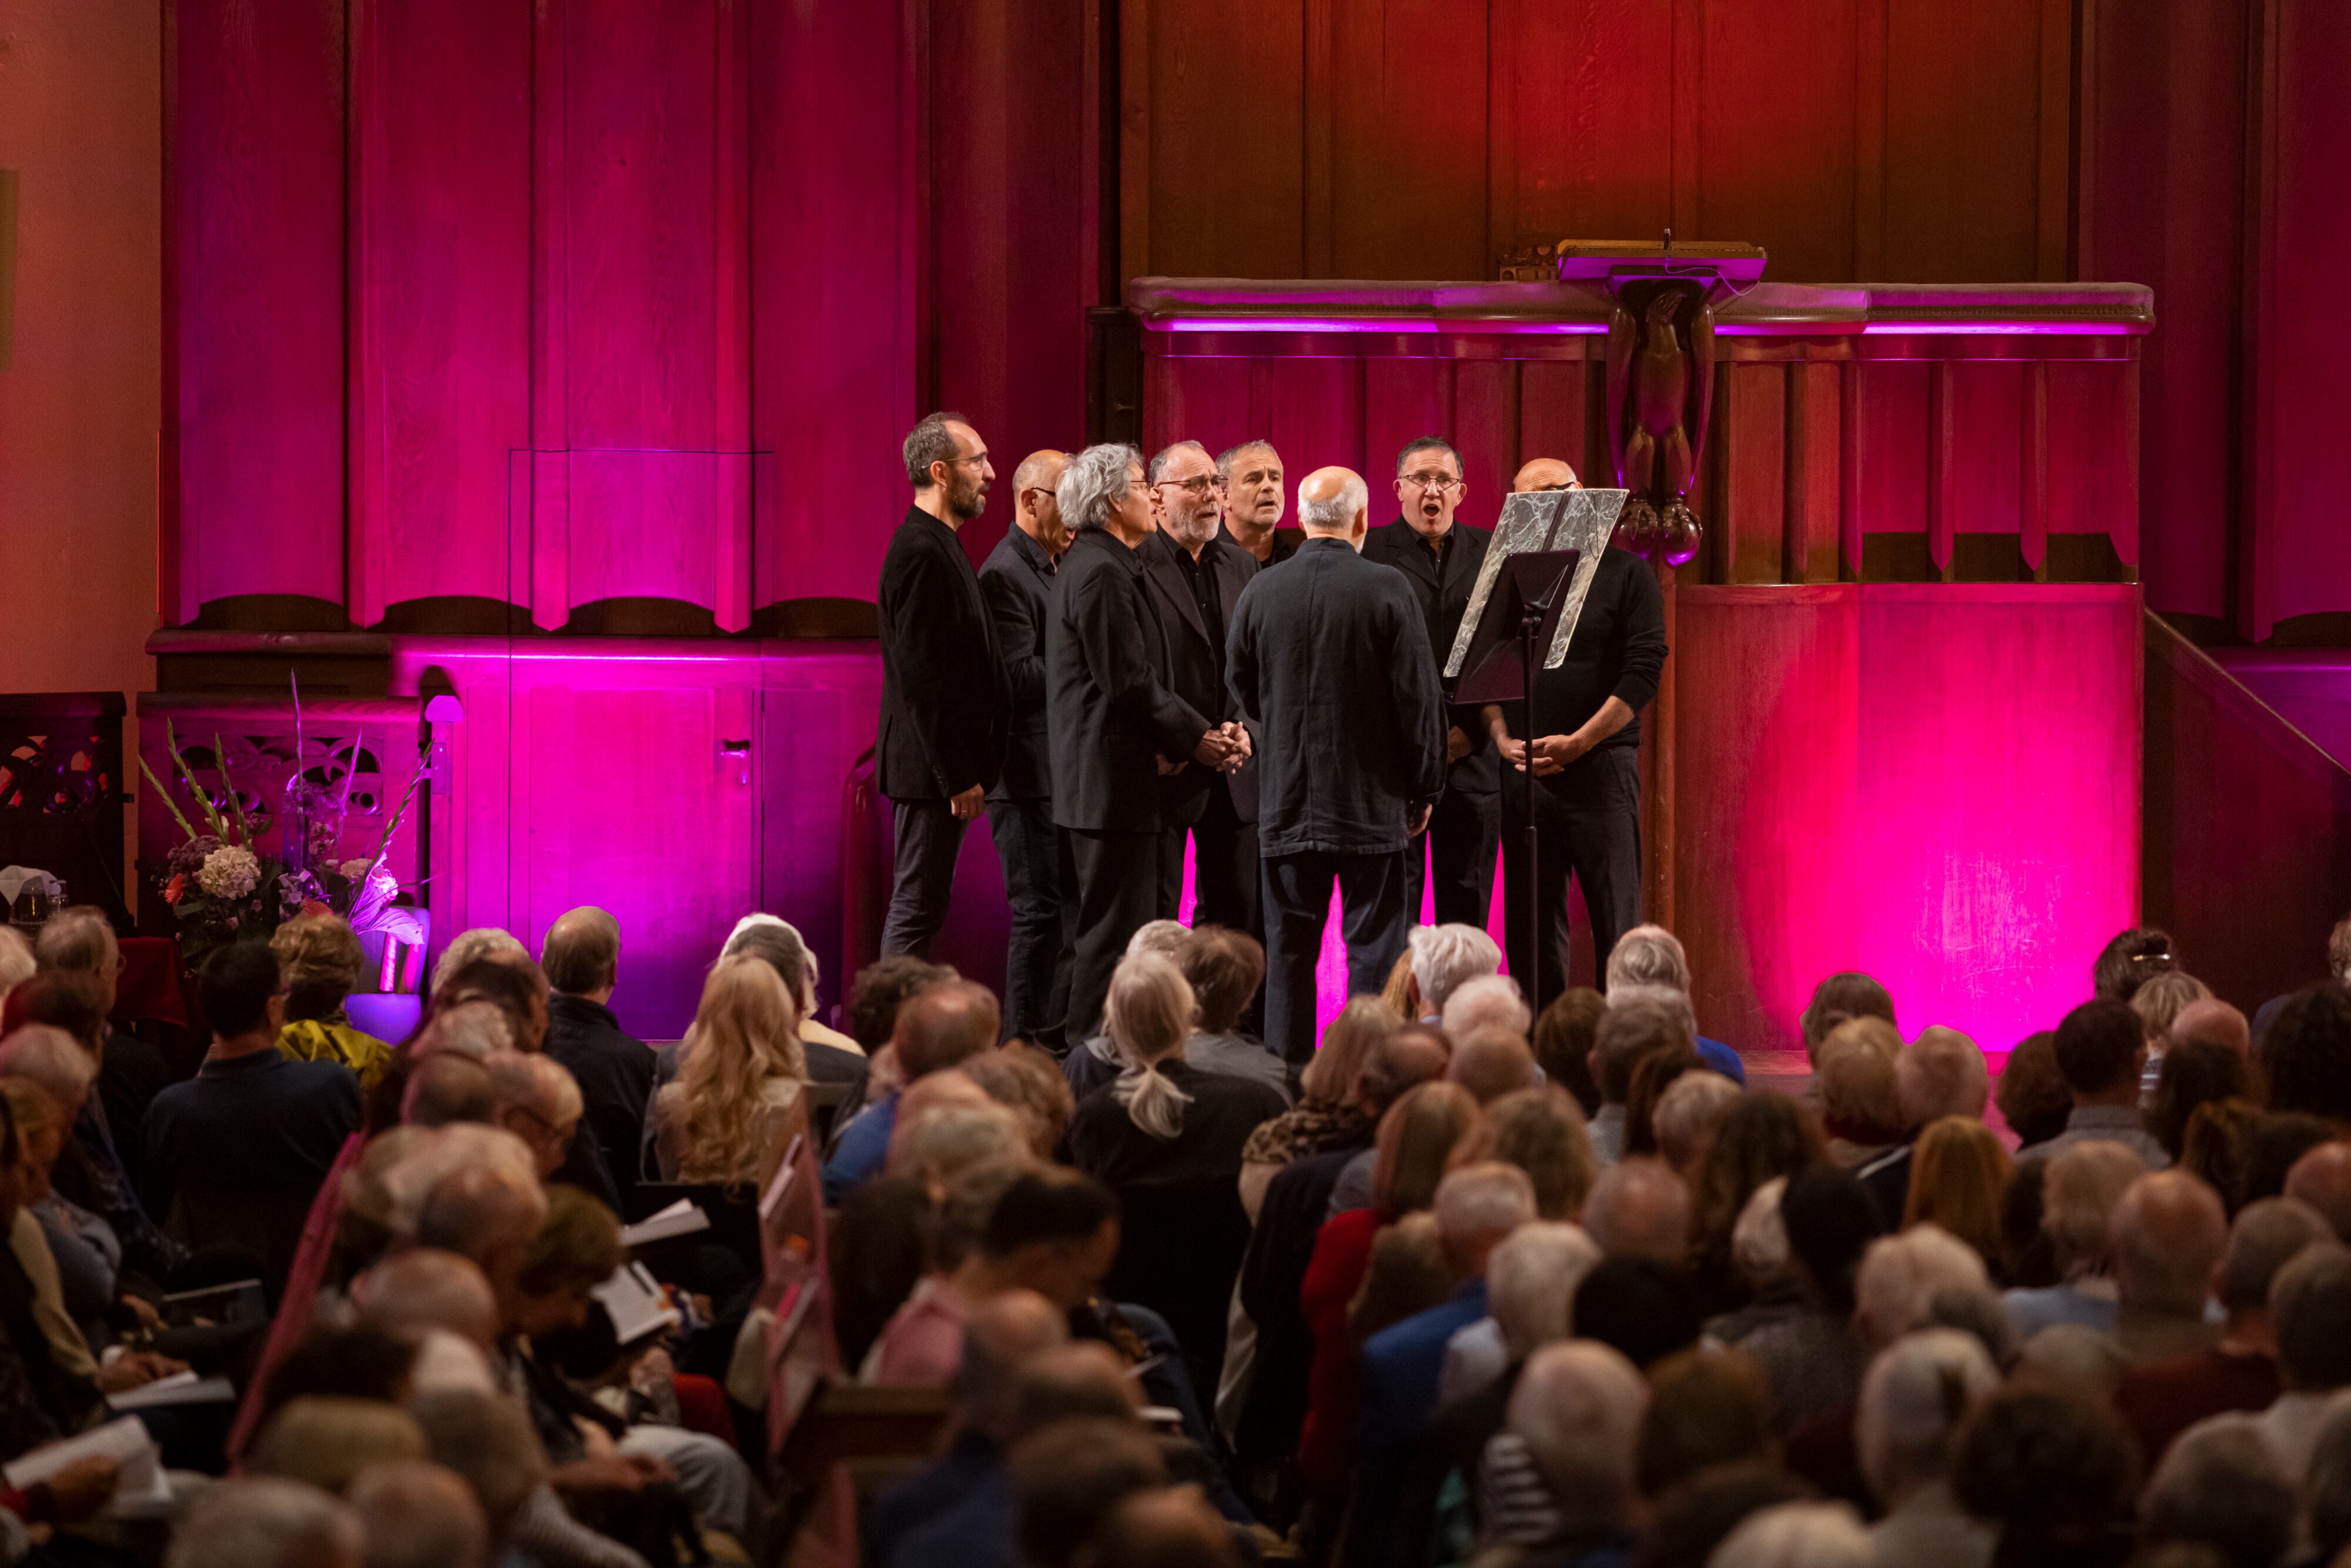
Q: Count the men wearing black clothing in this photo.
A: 8